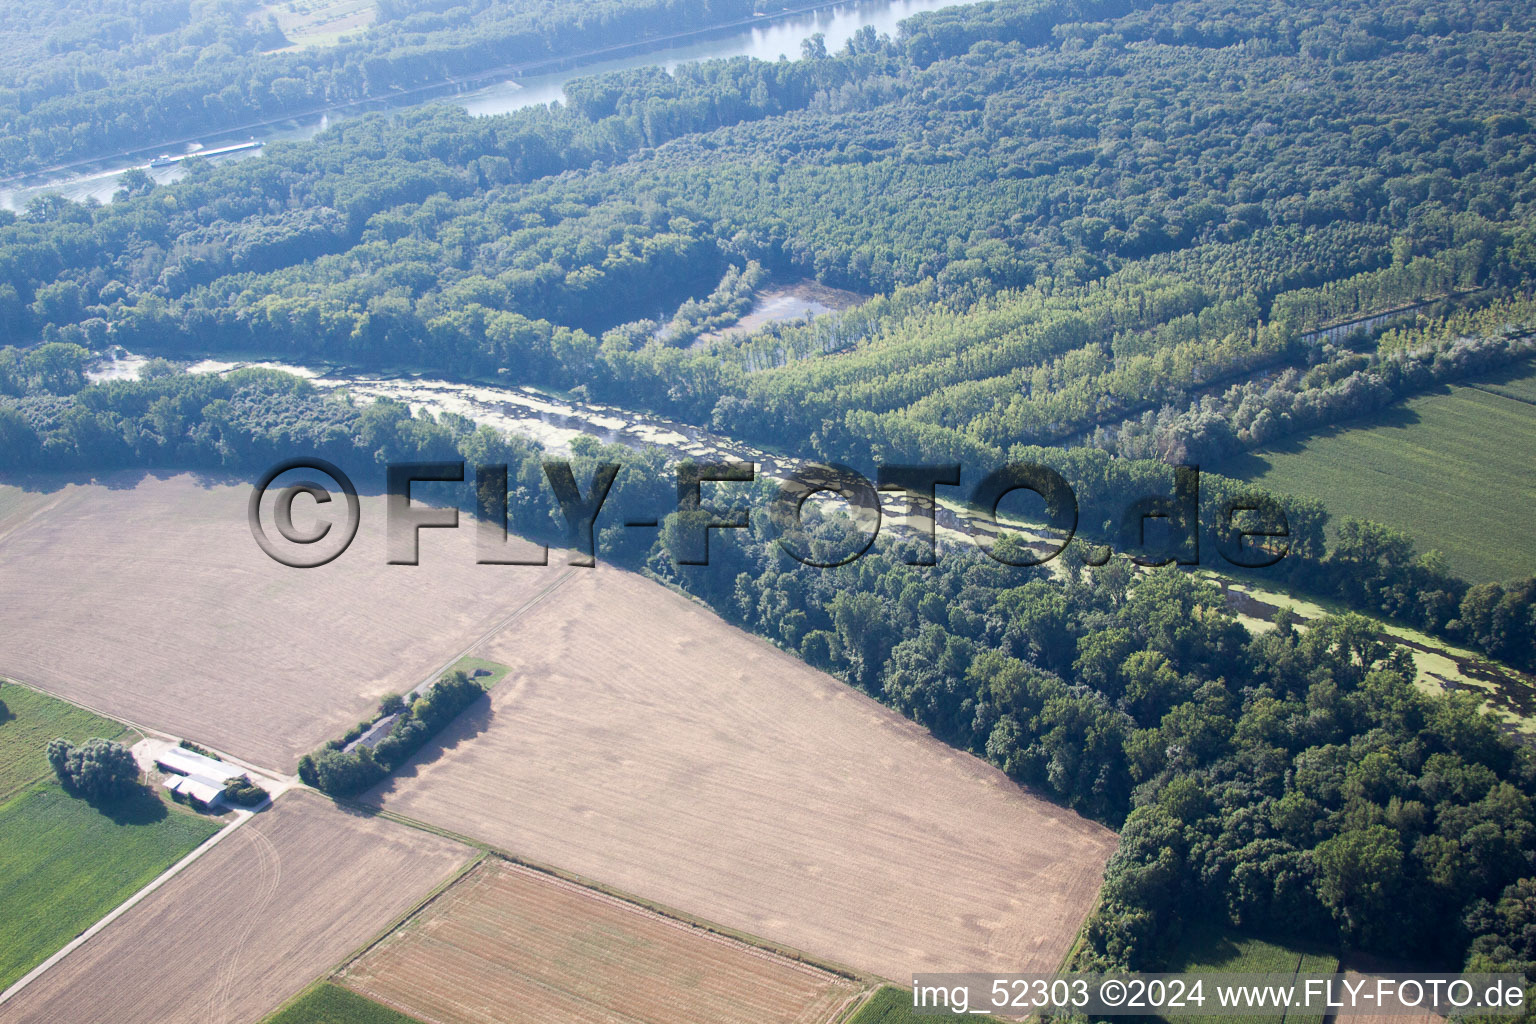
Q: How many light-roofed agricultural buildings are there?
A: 2